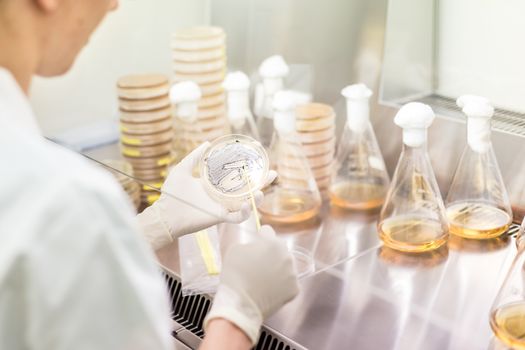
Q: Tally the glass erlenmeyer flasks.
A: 8